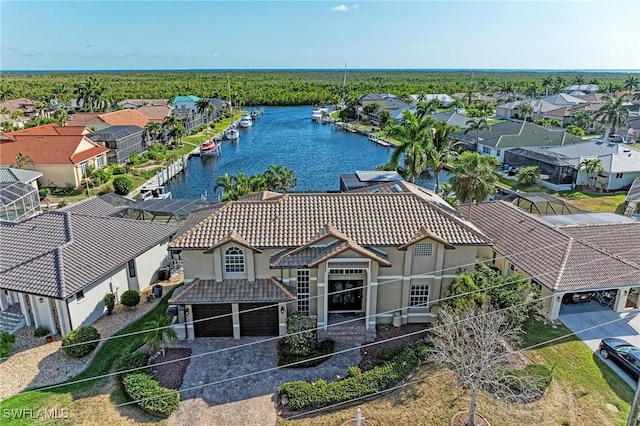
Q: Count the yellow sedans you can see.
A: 0